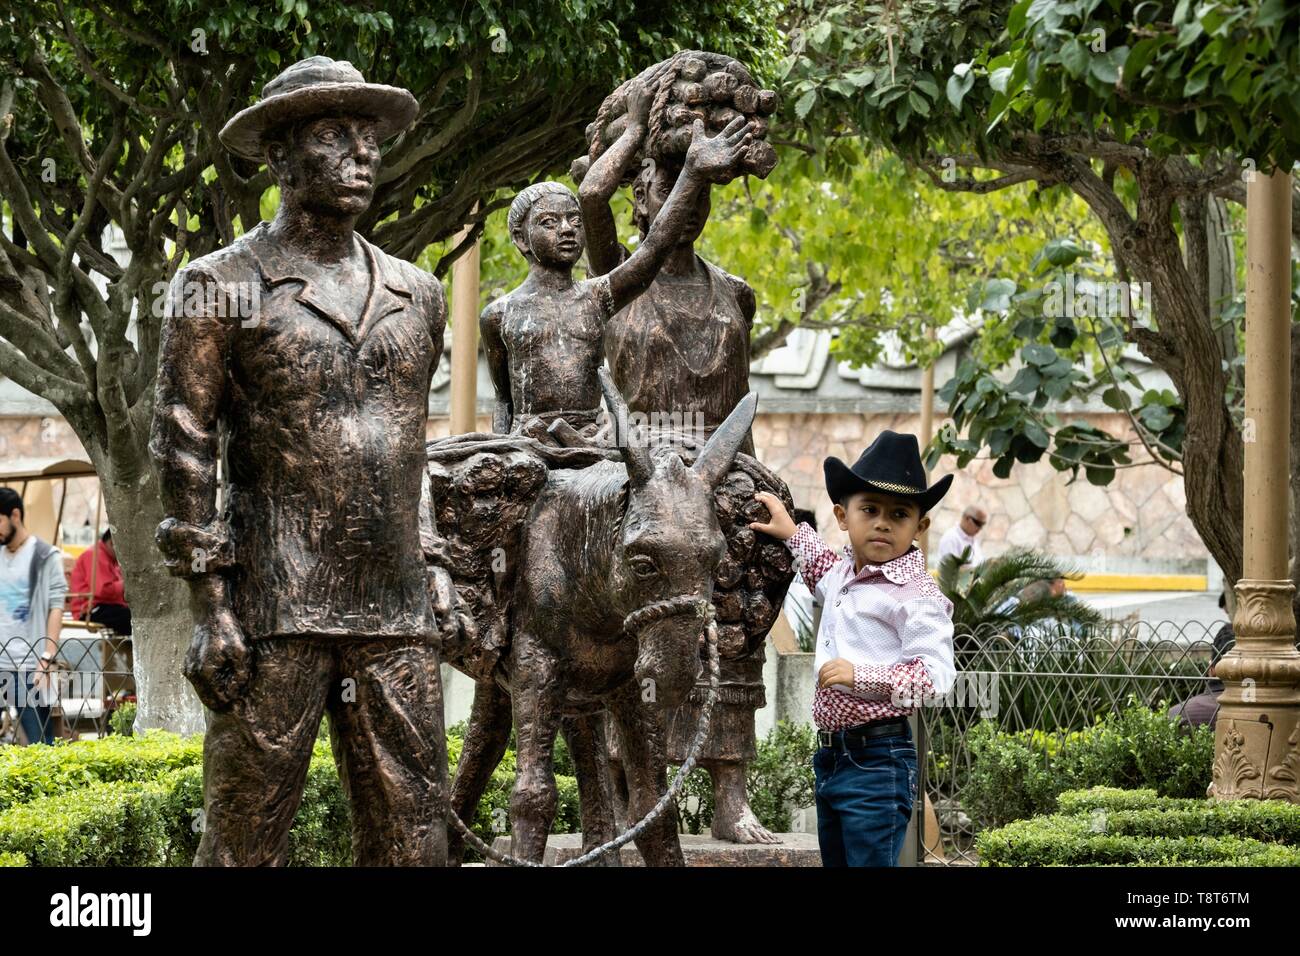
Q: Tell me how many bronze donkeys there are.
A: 1